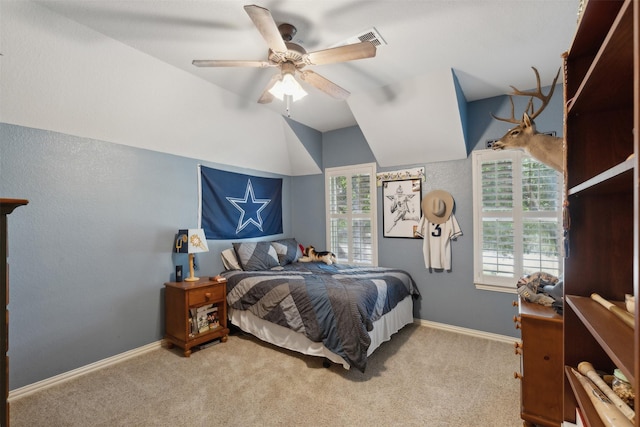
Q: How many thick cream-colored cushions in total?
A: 1